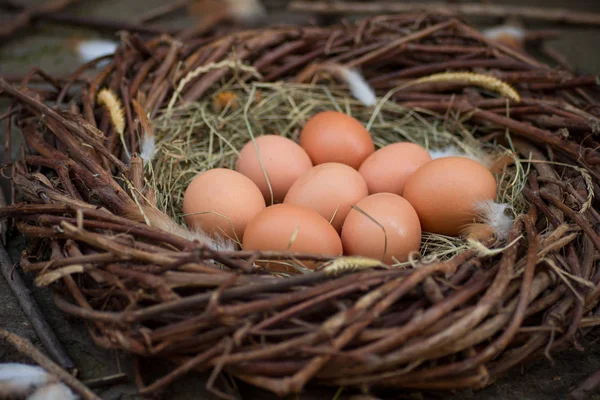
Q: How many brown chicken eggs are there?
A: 8